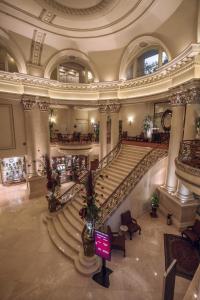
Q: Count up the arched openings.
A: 3